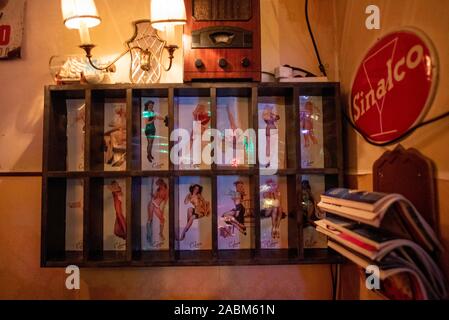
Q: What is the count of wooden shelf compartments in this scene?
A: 14